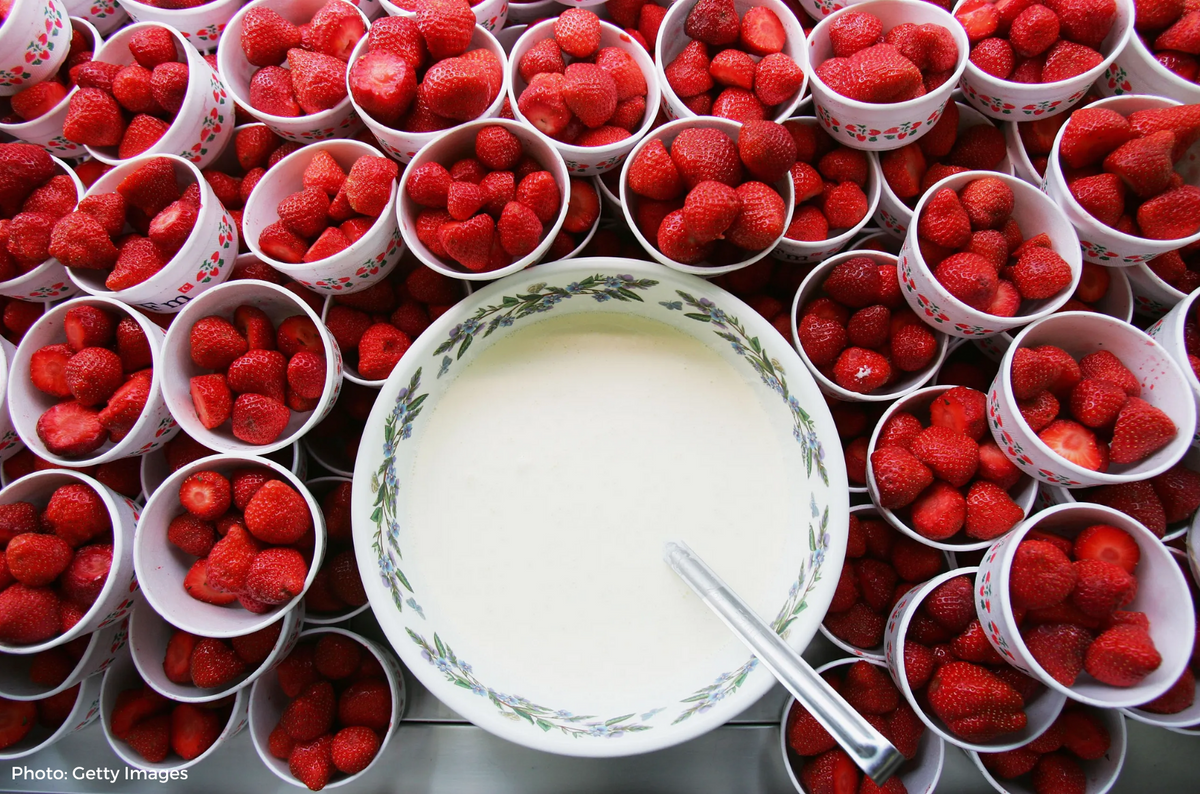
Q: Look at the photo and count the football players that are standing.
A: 0